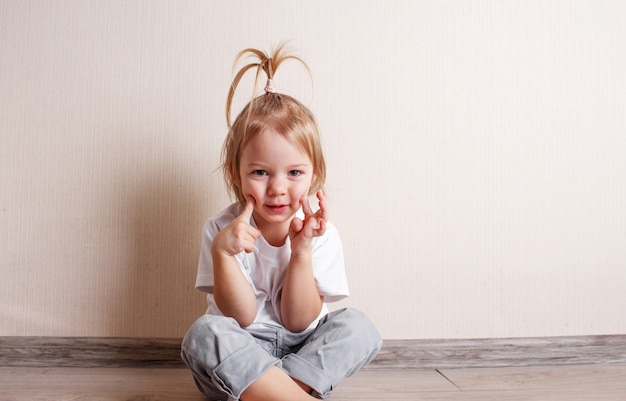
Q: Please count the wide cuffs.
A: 2